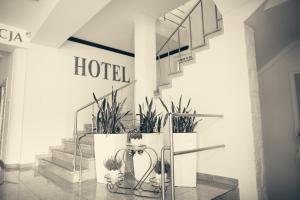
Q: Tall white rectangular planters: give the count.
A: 3